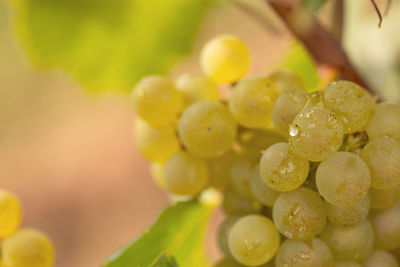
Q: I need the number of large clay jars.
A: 0